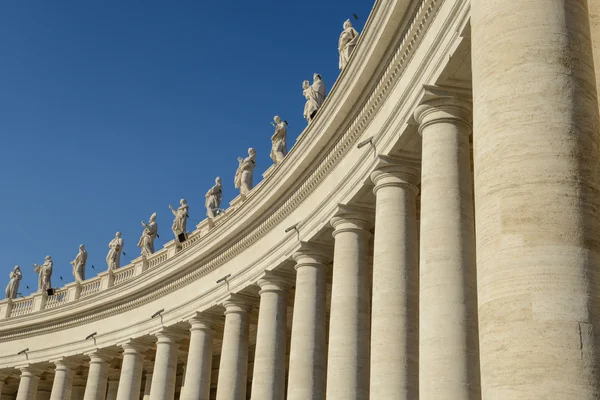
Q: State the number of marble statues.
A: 11